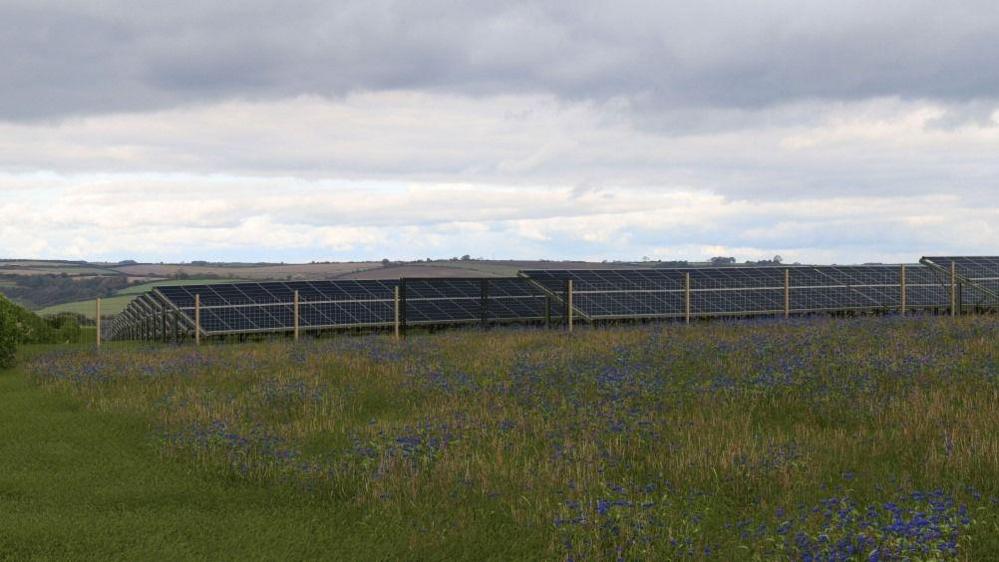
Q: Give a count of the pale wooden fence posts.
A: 9